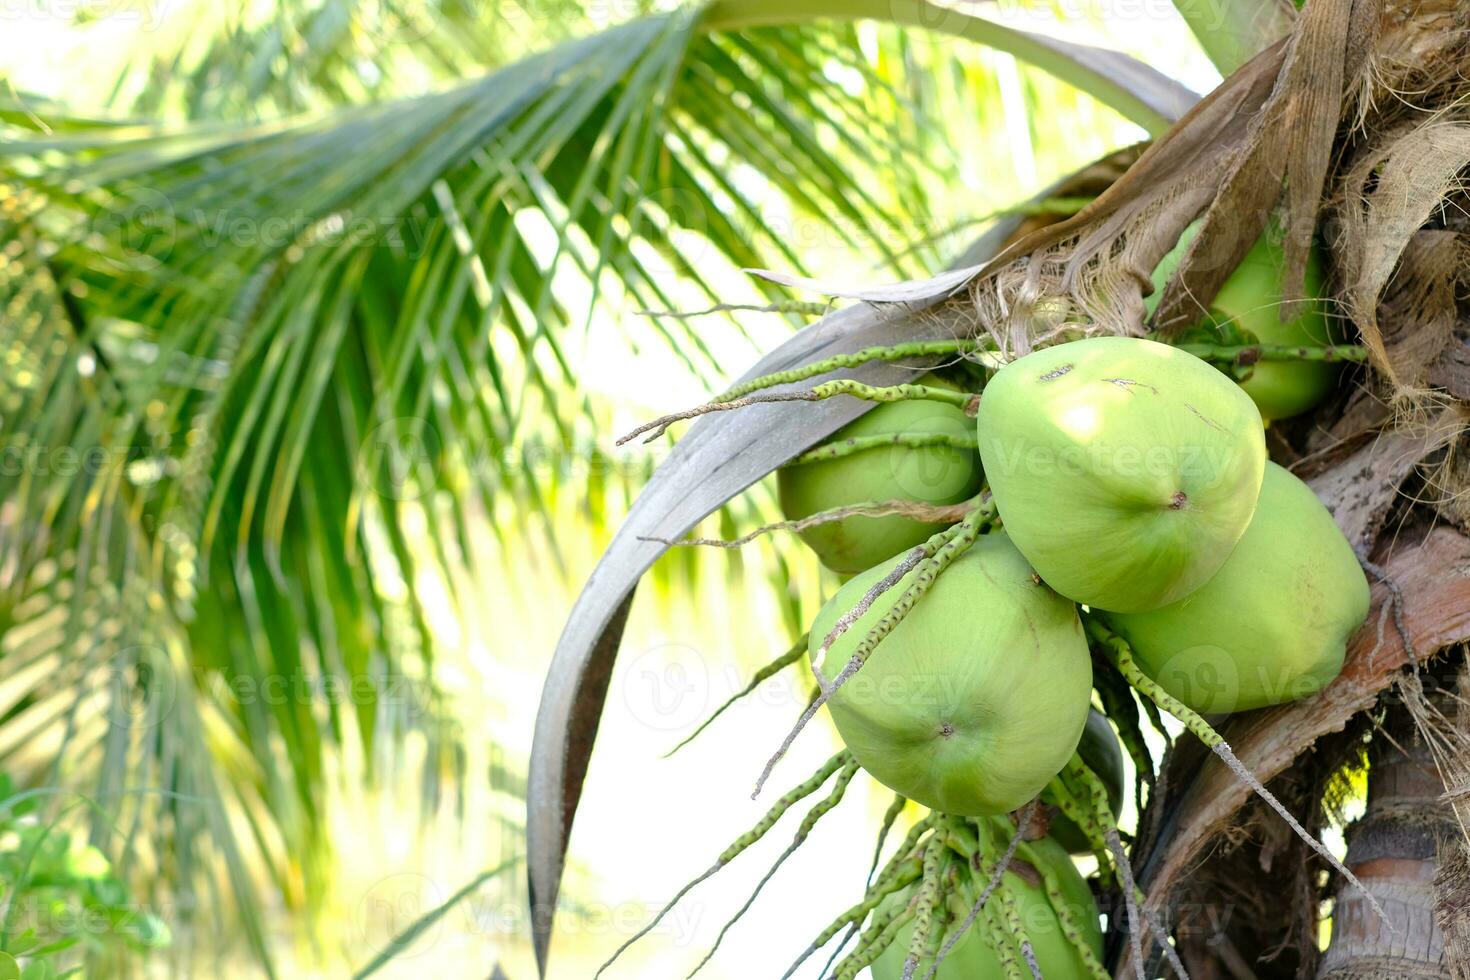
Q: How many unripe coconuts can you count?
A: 7